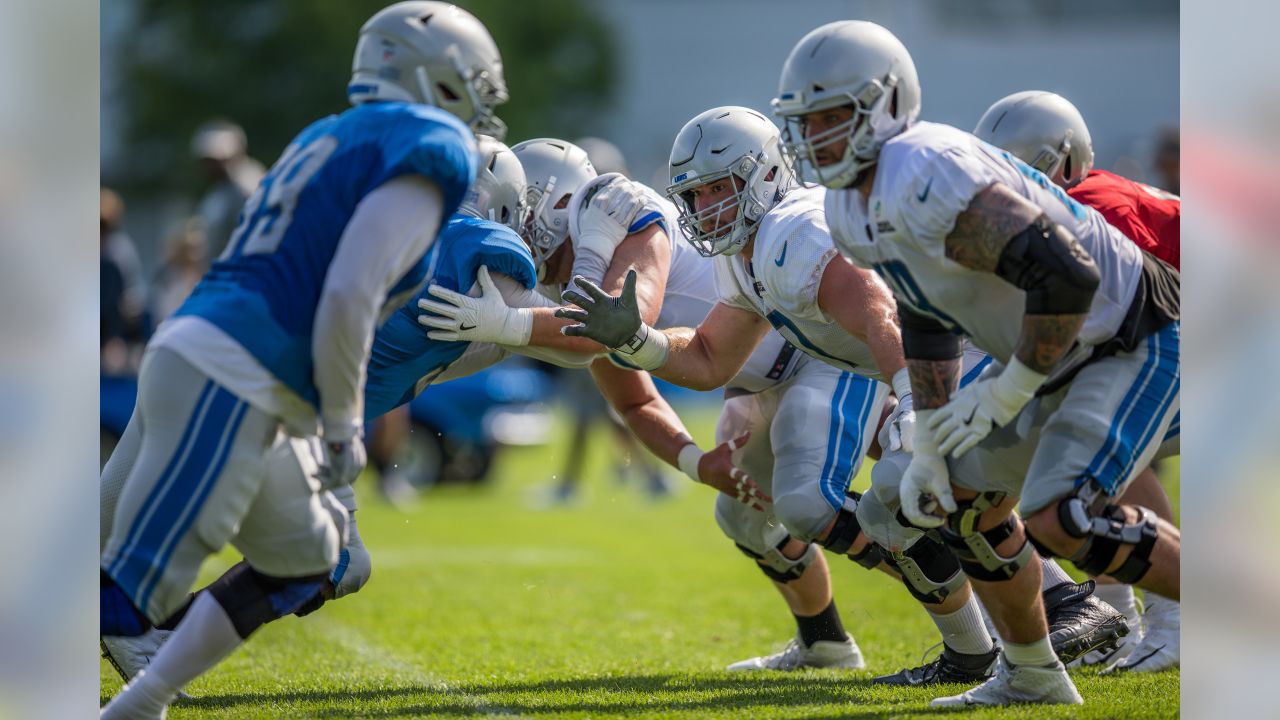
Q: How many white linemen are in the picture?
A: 3